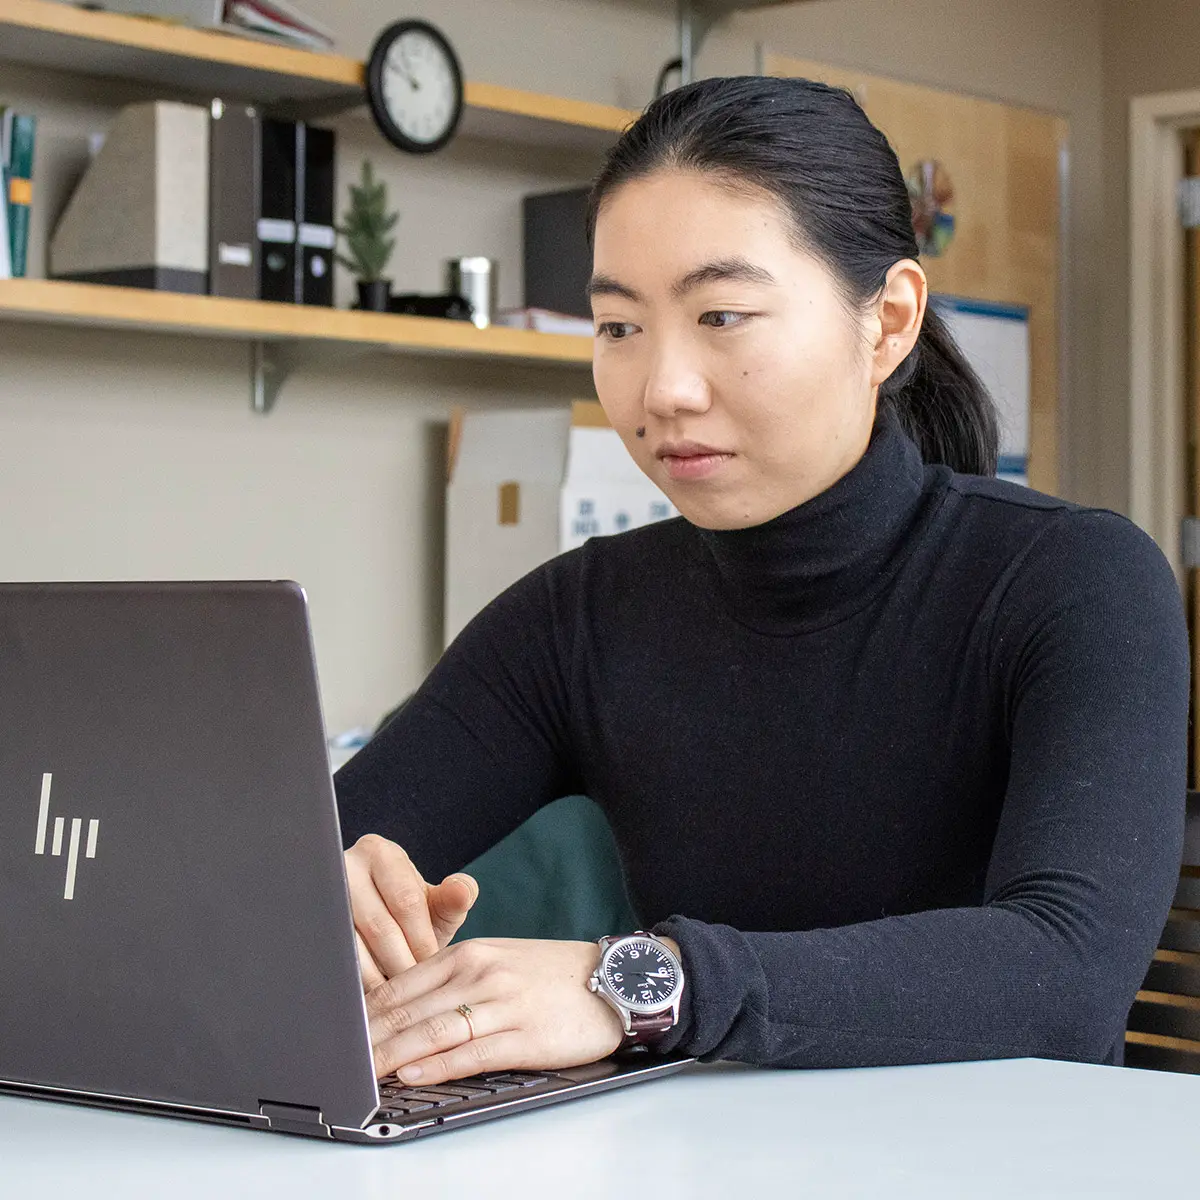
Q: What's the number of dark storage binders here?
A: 3